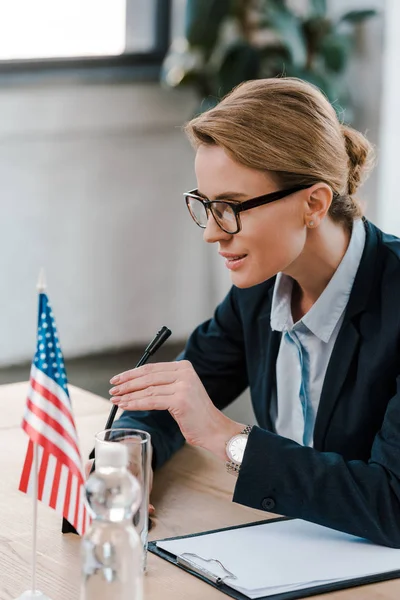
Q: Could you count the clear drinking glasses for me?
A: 1